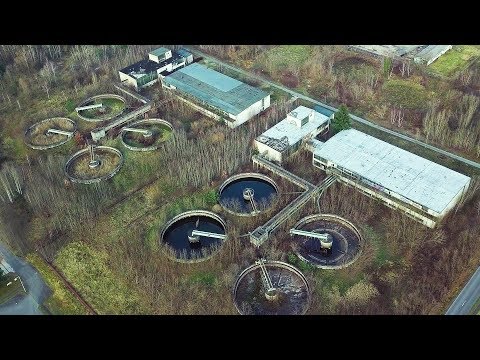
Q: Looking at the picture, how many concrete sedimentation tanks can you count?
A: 8